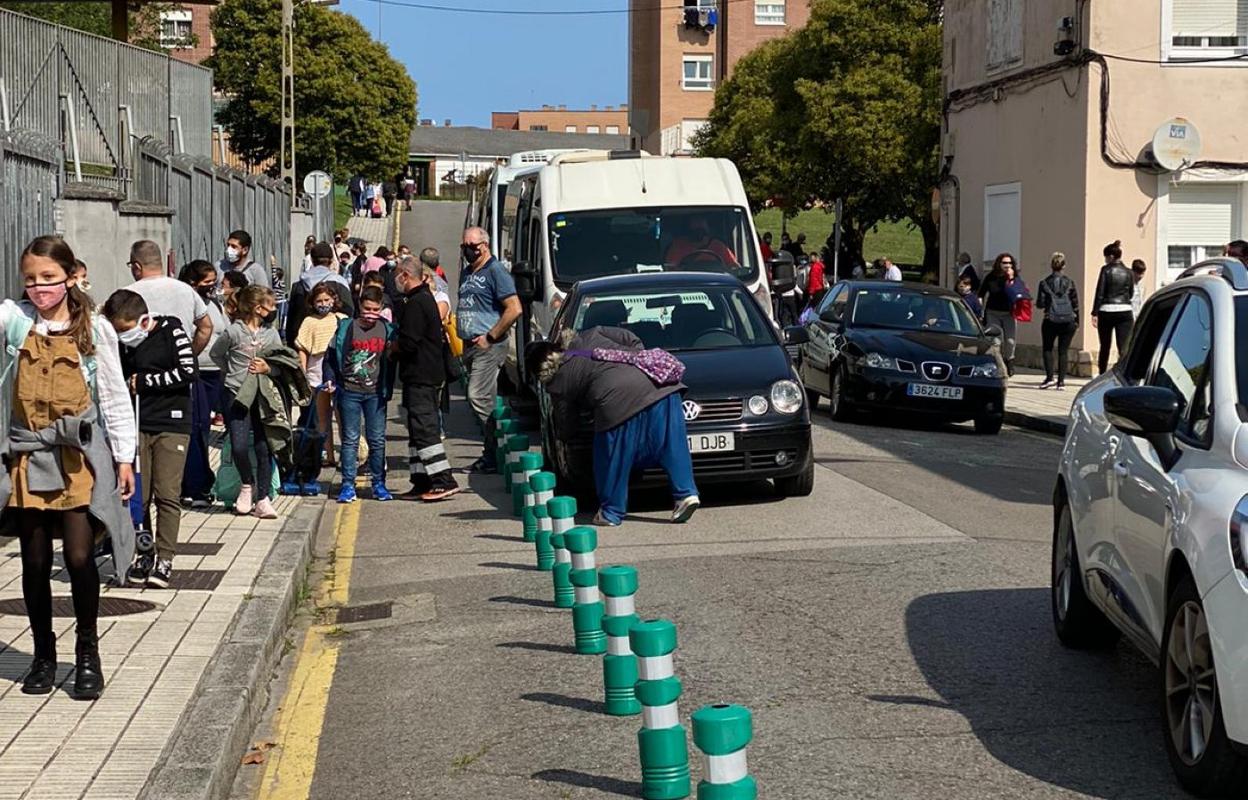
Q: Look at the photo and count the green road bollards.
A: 11